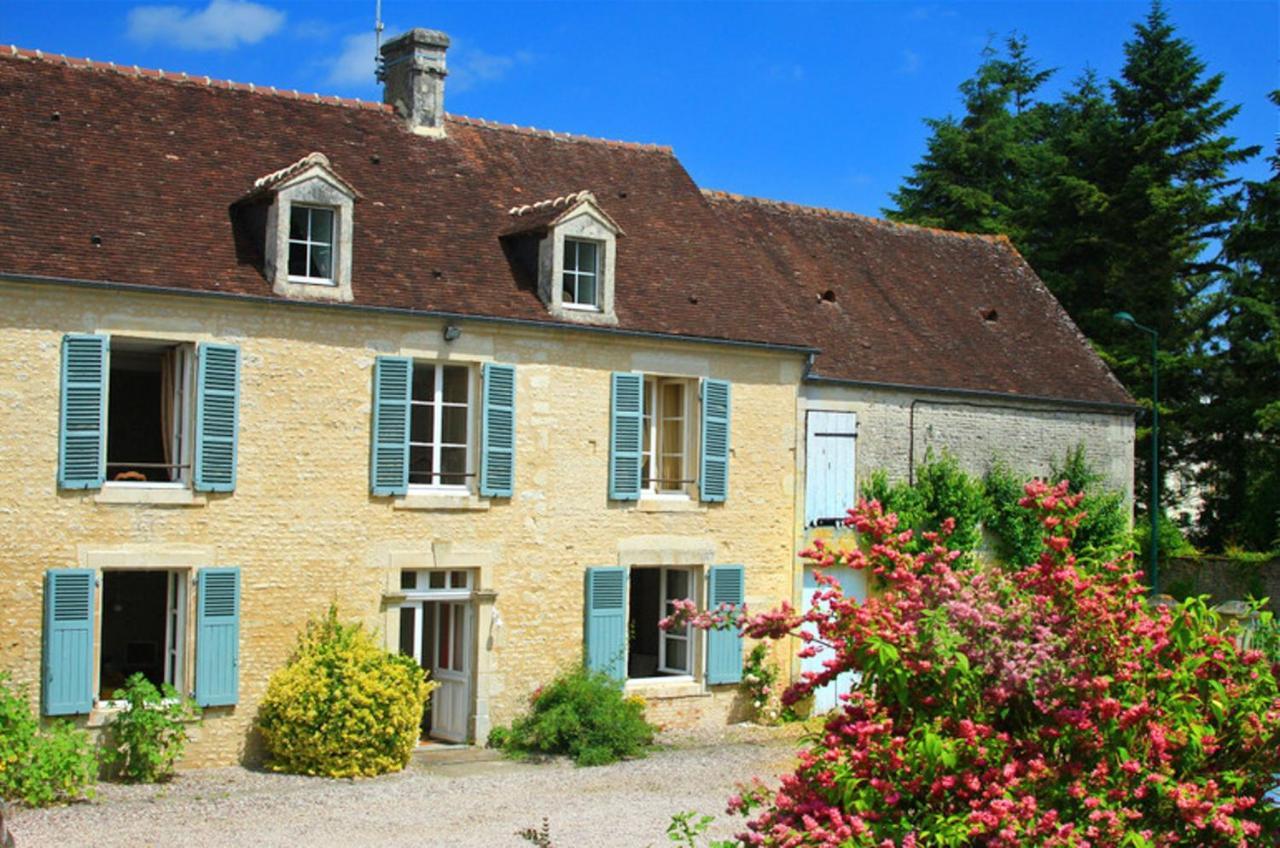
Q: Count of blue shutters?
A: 10